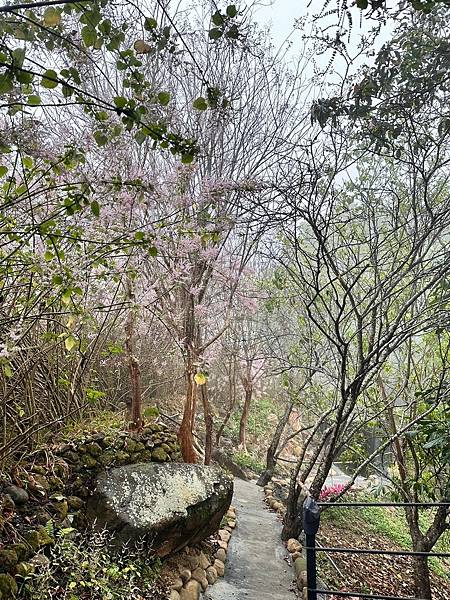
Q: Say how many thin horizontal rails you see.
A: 3